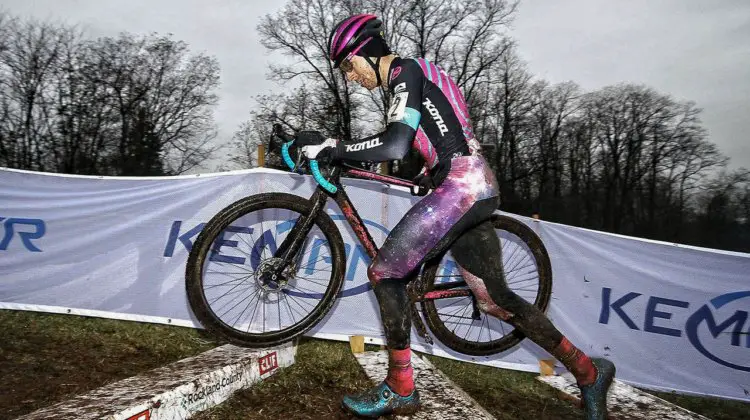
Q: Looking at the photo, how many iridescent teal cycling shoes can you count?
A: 2